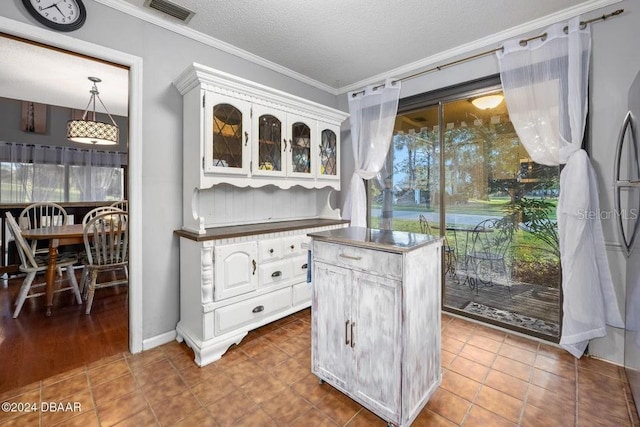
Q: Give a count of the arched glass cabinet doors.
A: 4